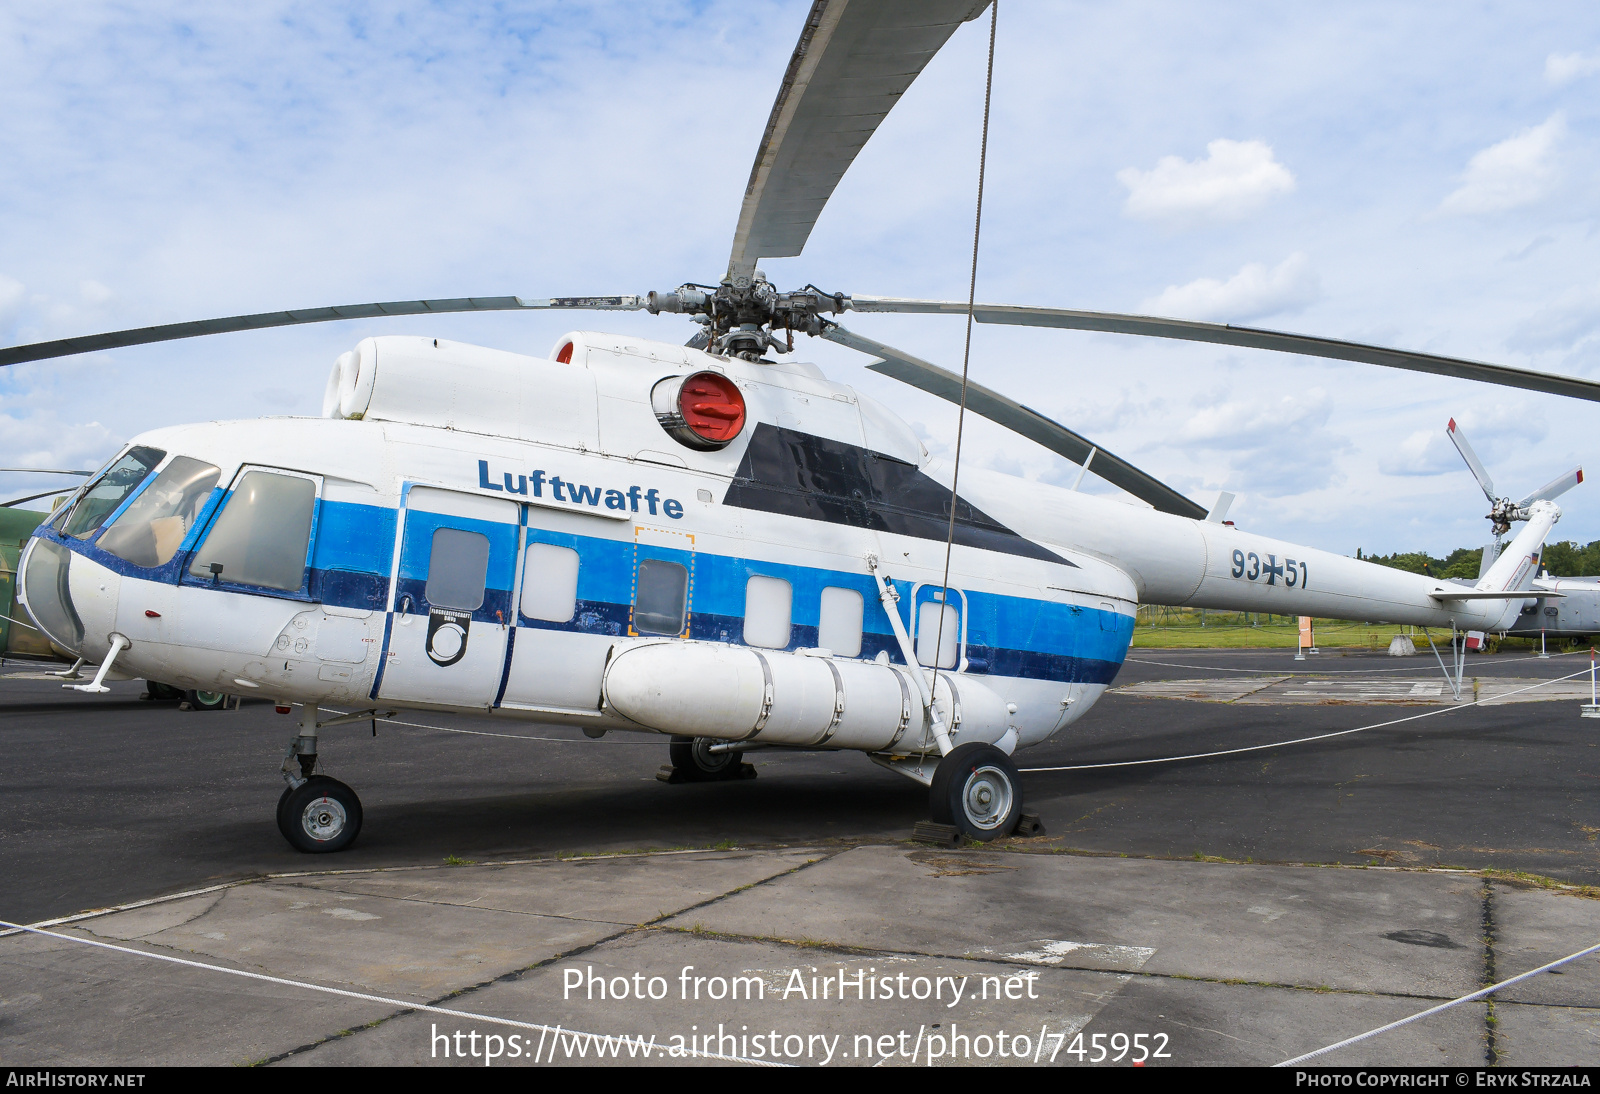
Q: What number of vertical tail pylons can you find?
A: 1